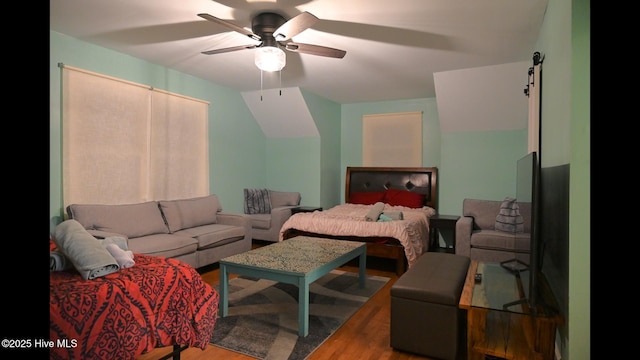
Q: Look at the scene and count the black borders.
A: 2